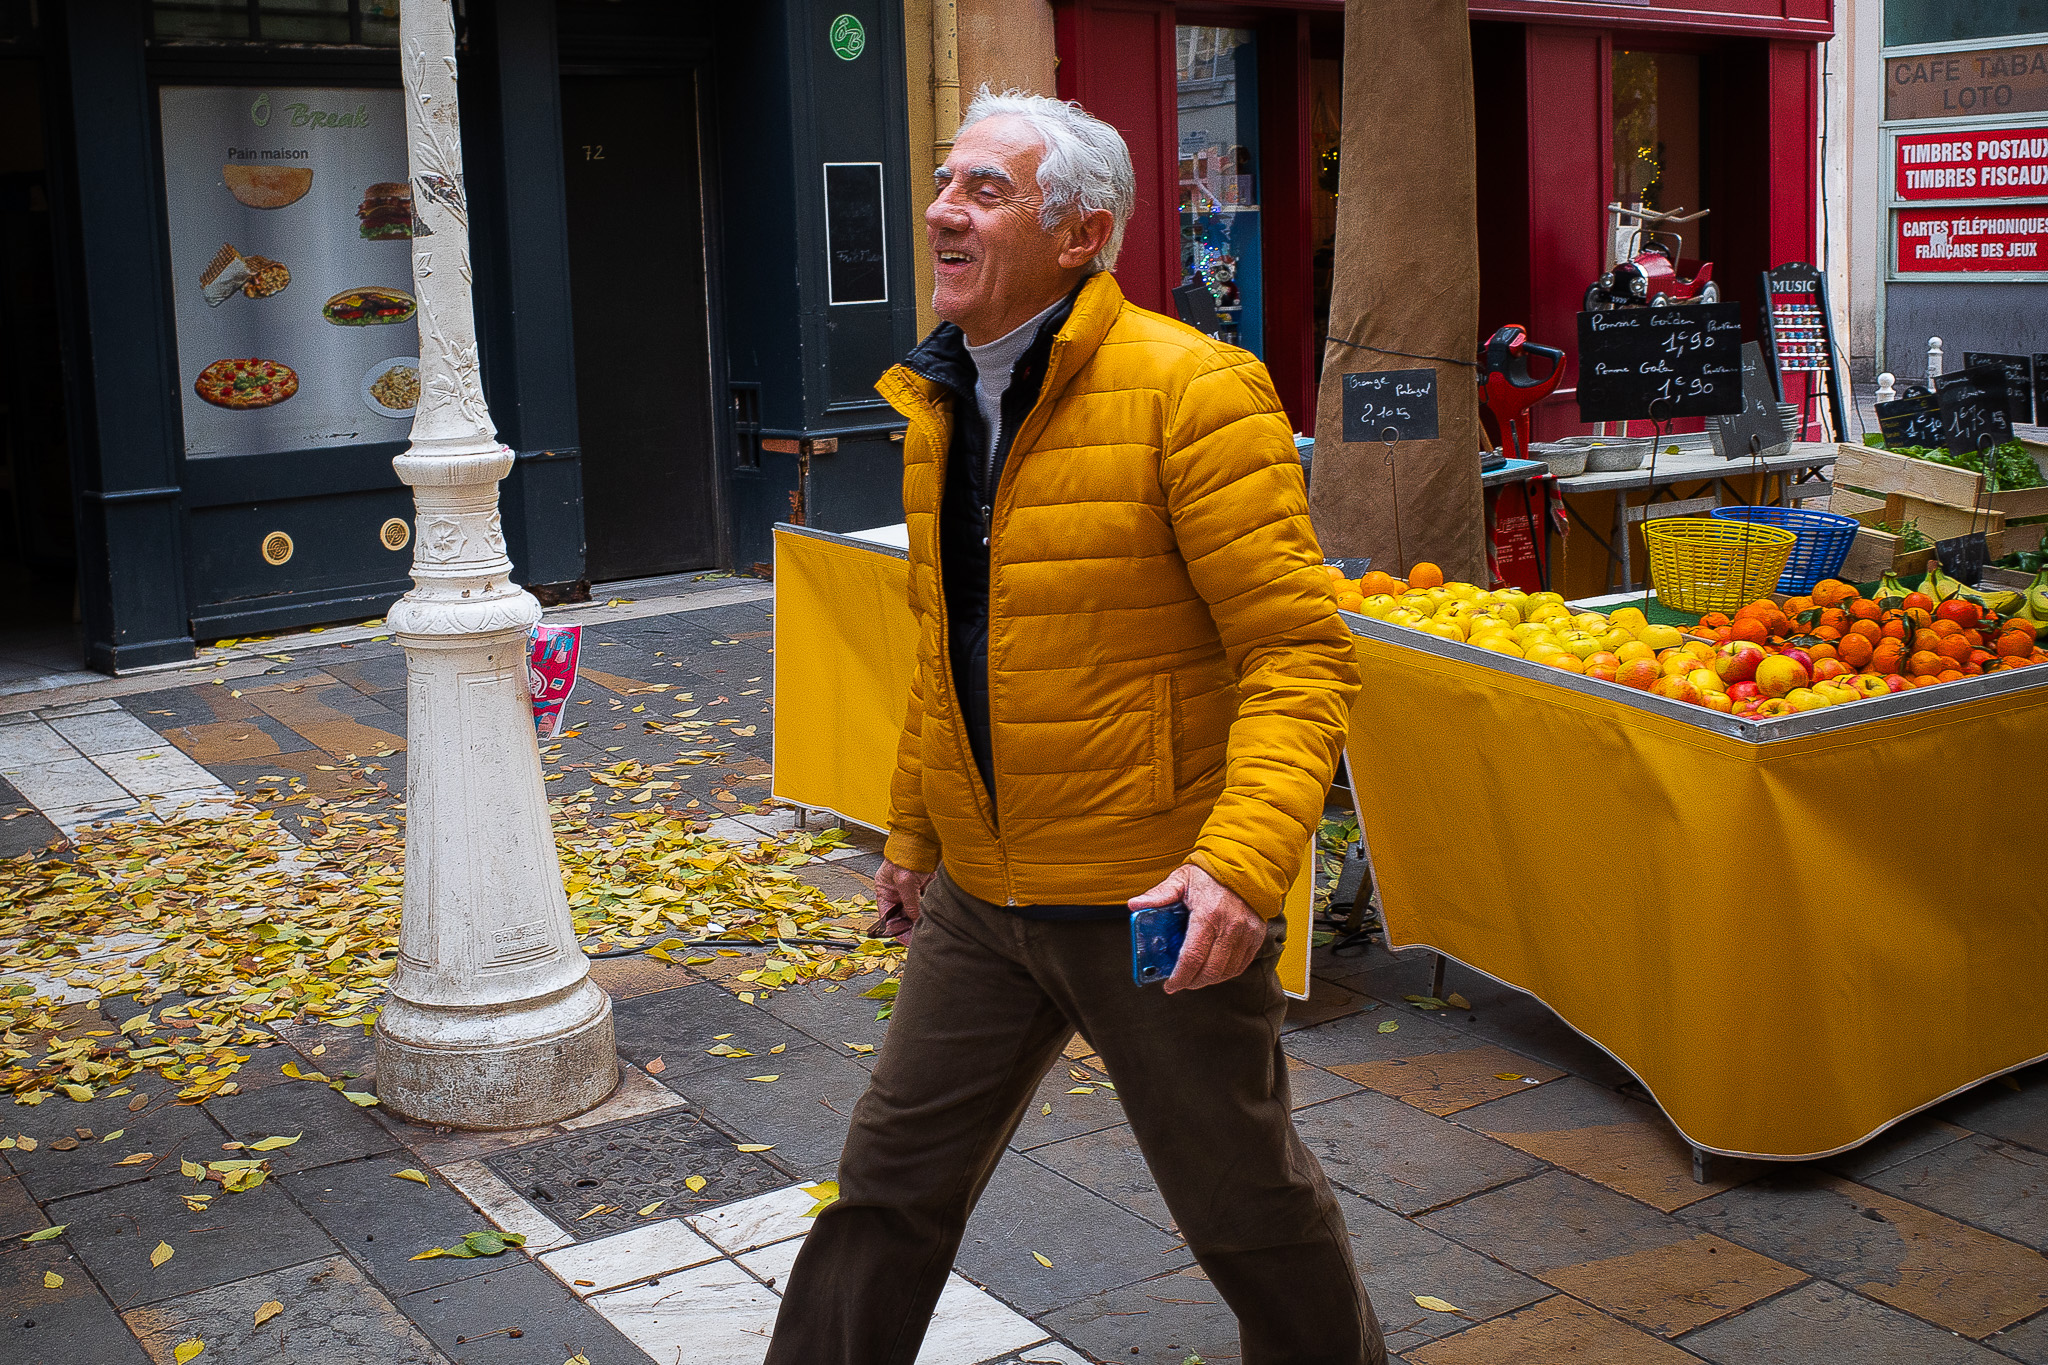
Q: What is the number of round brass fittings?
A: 2